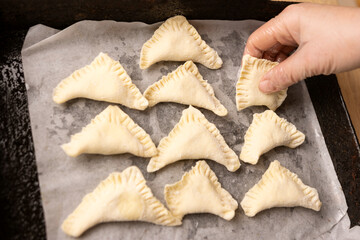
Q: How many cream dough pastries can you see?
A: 10